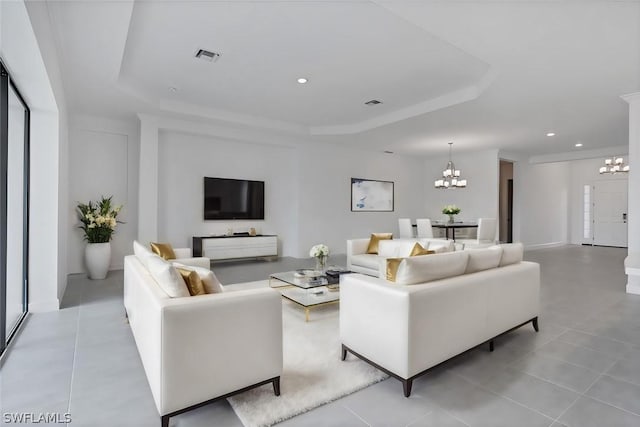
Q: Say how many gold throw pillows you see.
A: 5